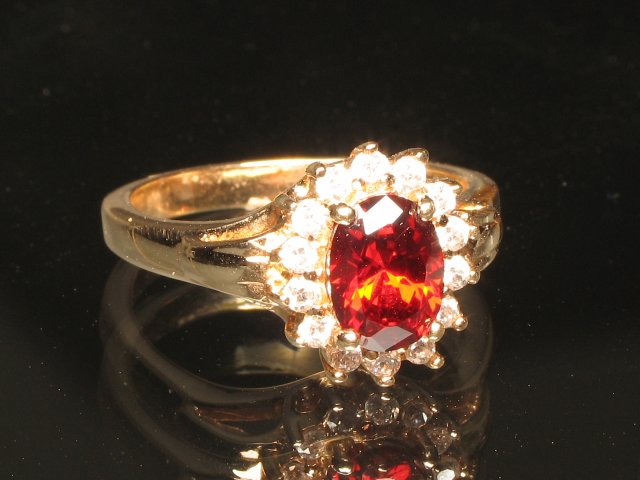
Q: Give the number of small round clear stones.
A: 14